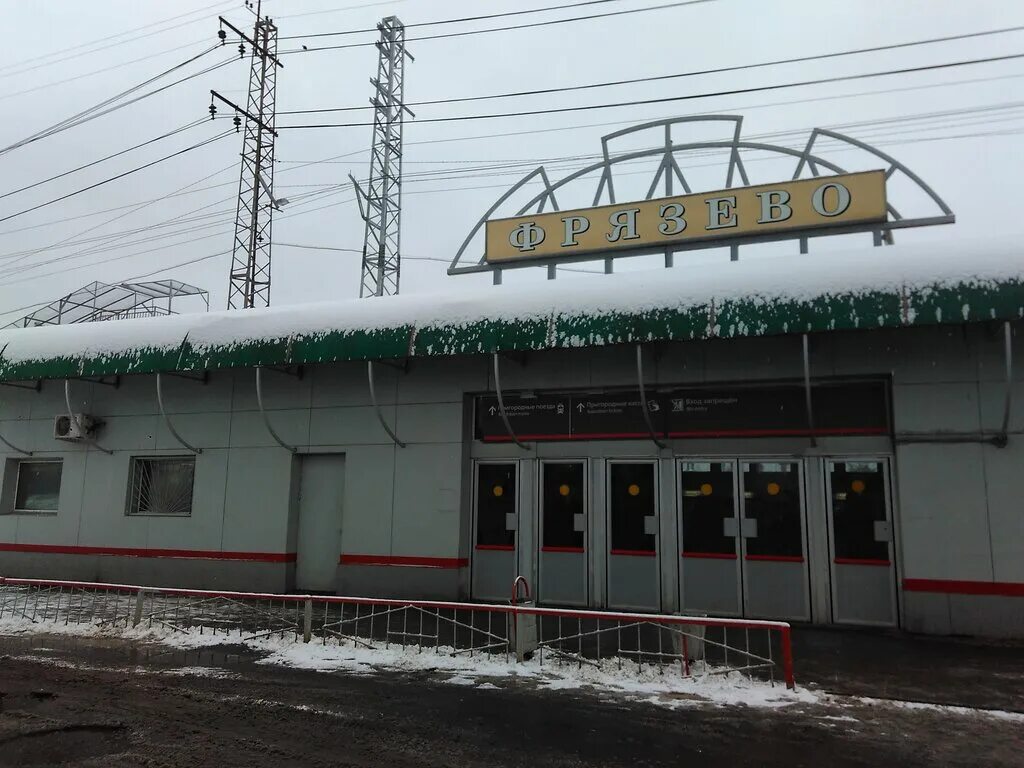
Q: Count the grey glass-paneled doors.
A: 6